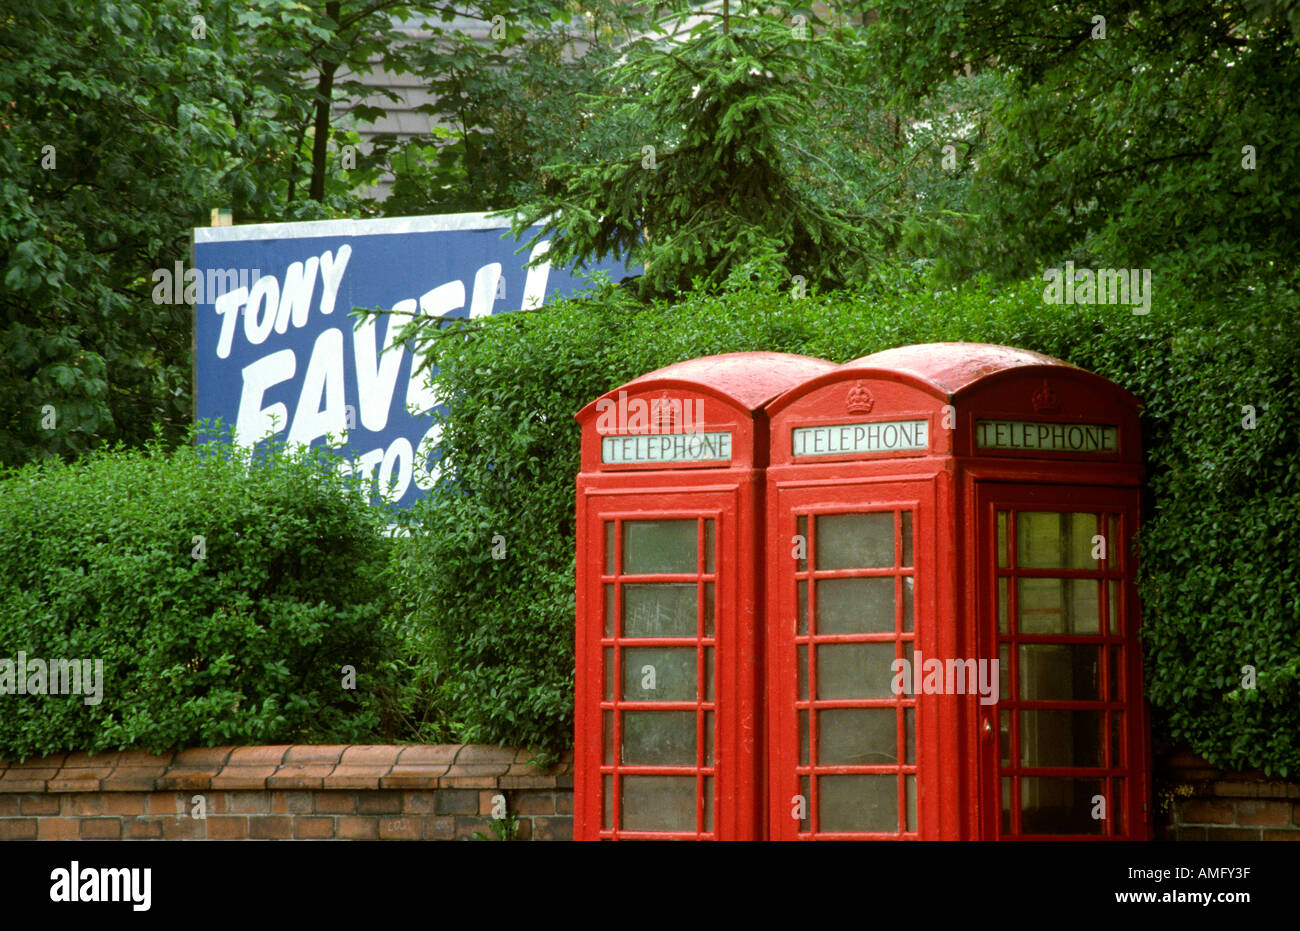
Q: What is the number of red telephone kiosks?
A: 2